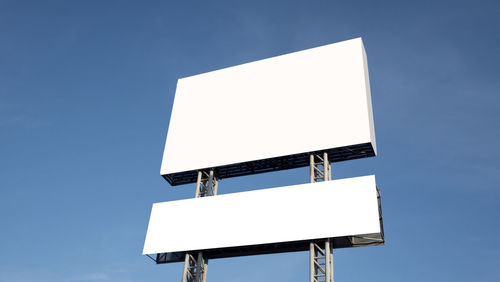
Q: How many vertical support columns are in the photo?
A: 2